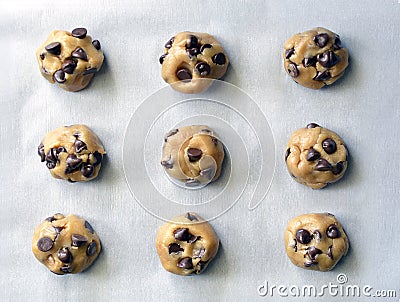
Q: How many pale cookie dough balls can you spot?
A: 9